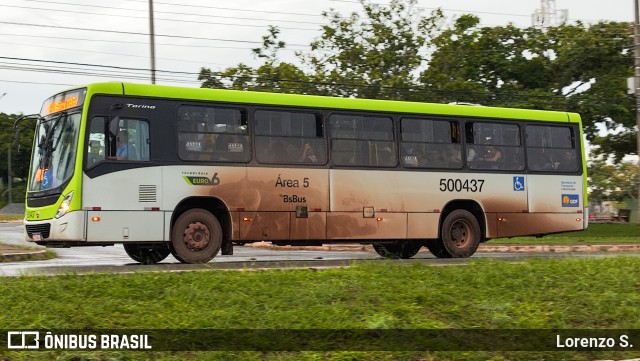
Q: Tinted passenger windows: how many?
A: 6